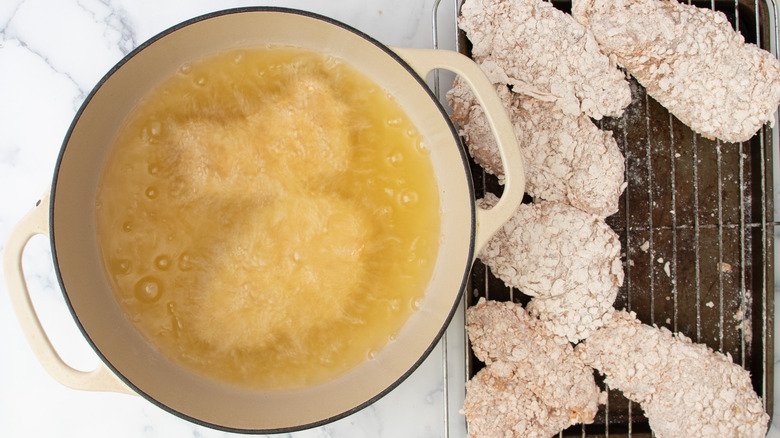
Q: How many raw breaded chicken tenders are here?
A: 6